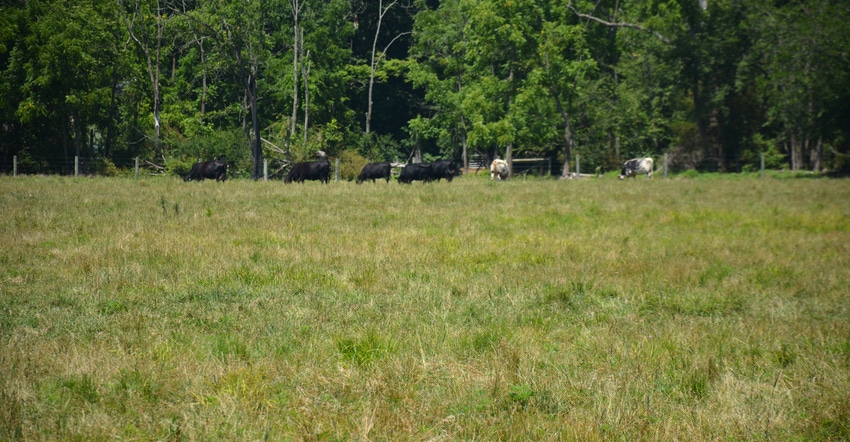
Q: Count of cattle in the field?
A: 7